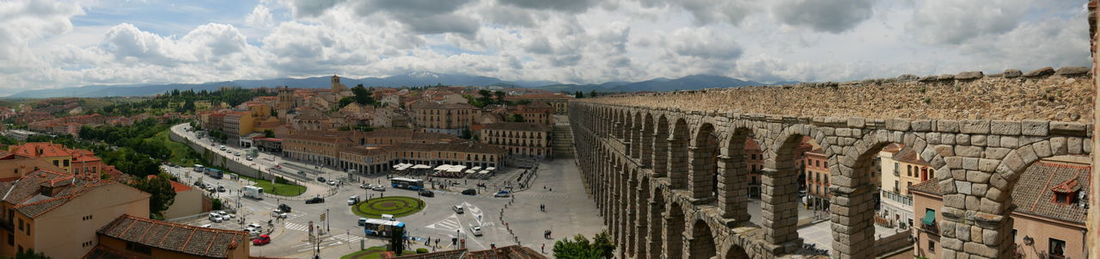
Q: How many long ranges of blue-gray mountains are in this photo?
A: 1